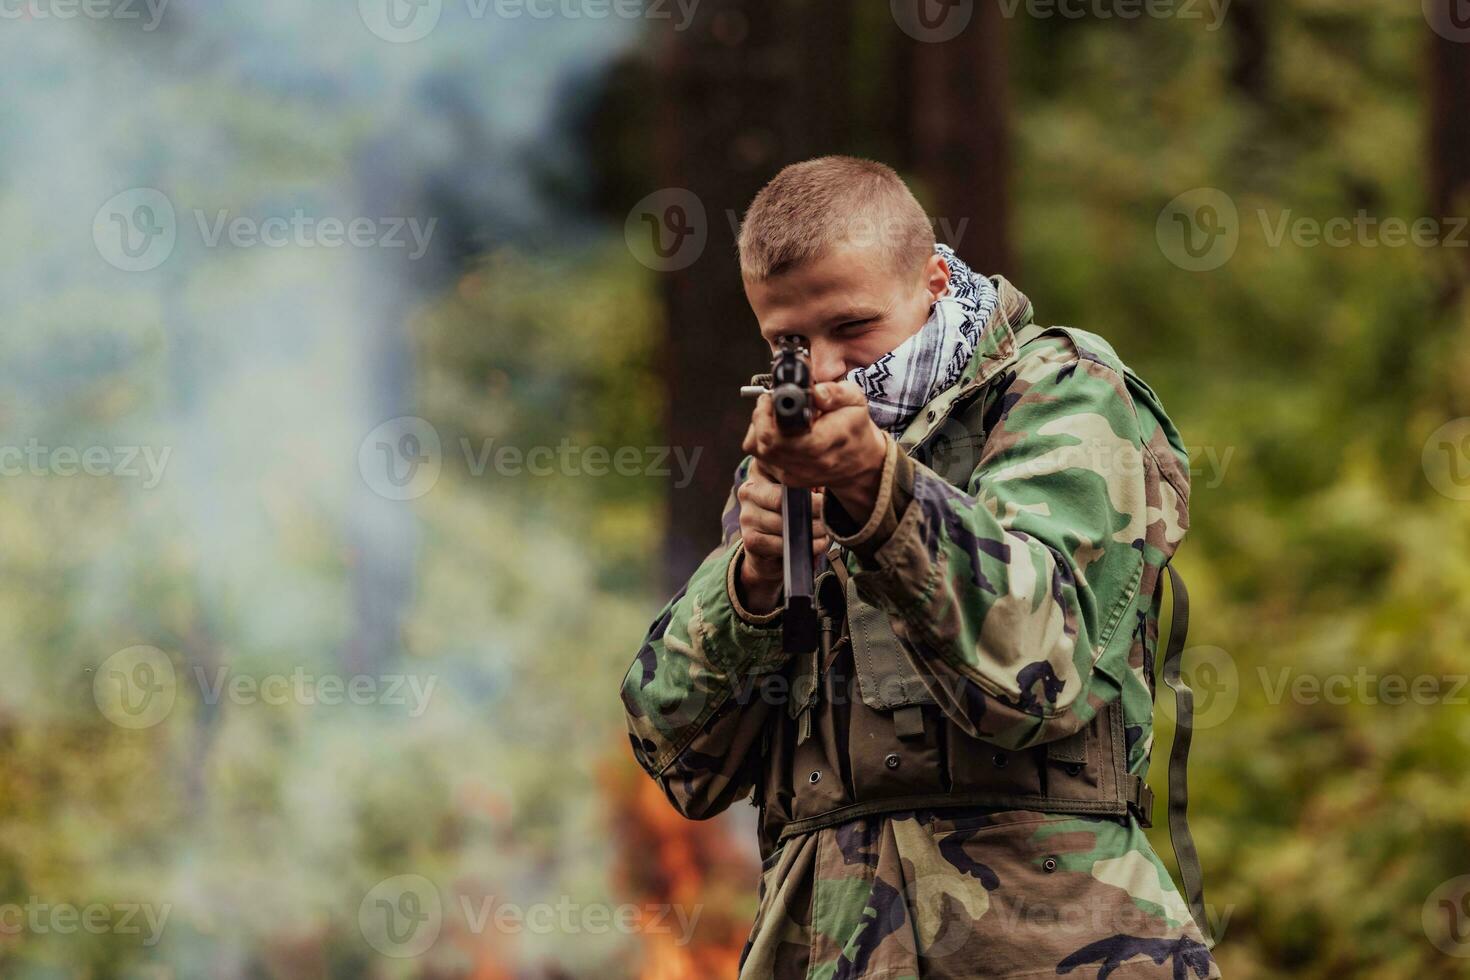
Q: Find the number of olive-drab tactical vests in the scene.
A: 1